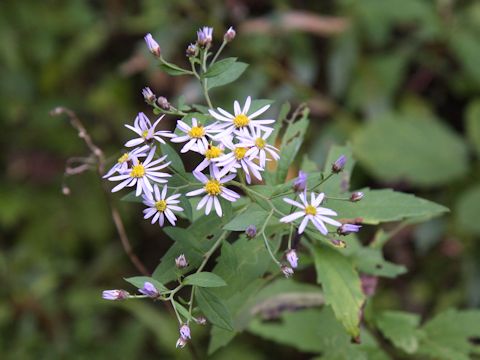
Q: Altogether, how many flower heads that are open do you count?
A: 11